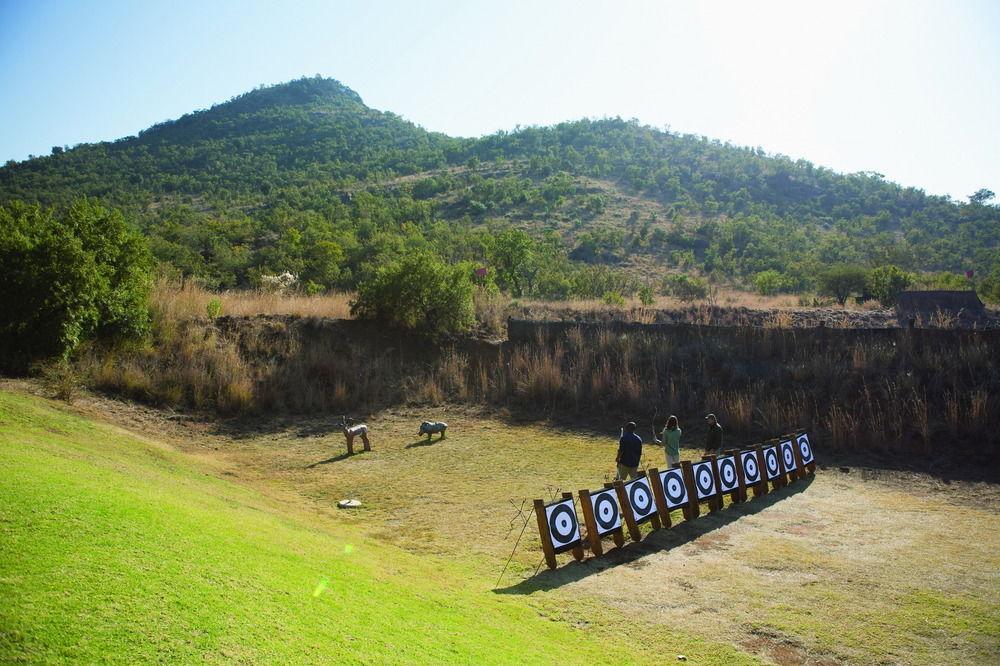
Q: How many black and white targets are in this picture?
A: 10